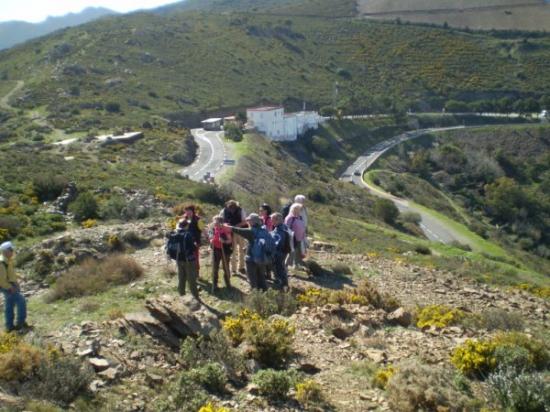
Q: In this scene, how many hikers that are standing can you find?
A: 10